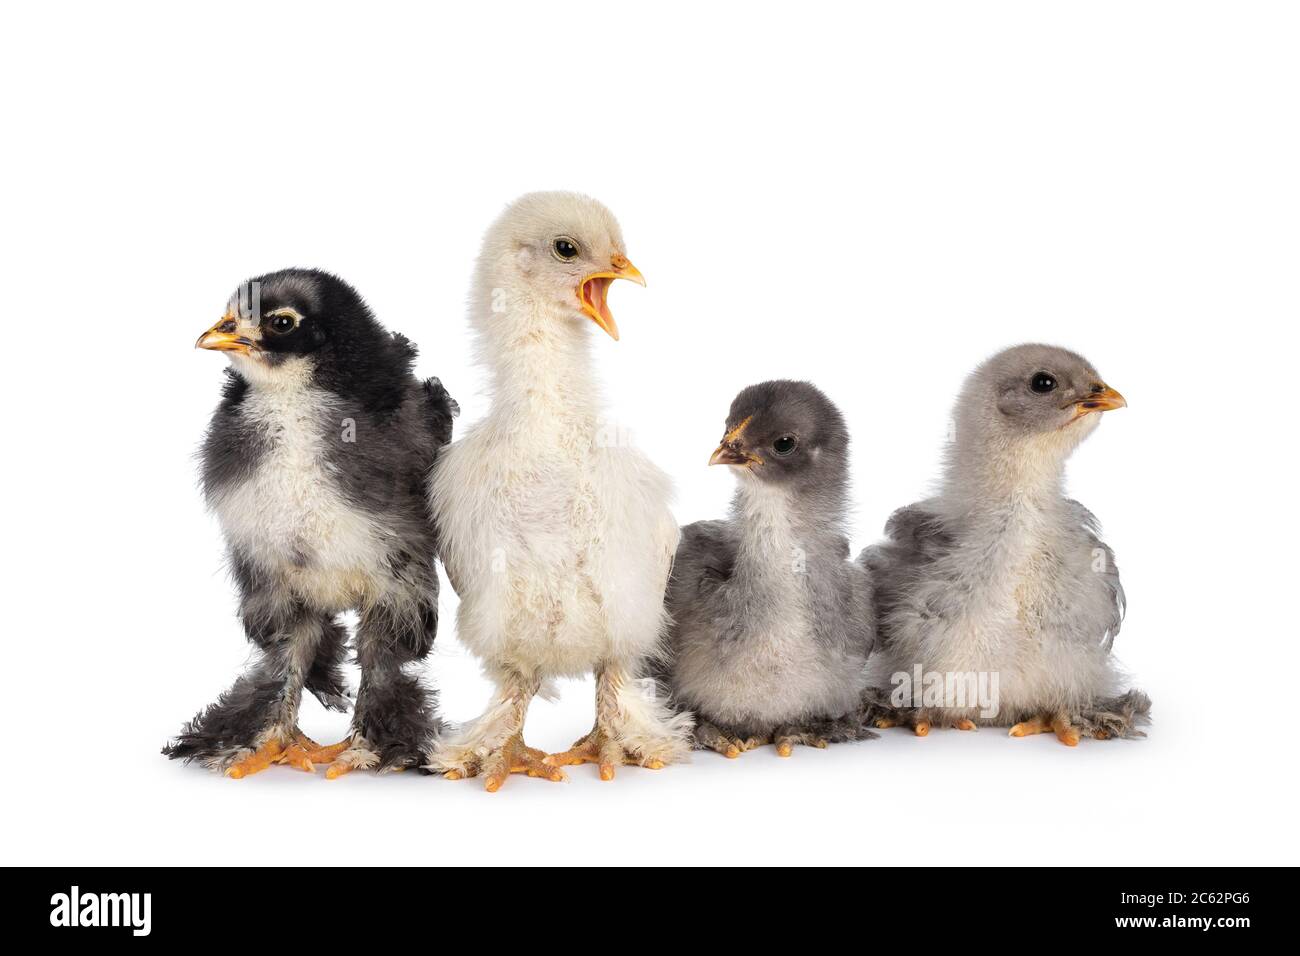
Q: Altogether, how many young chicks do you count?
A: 4